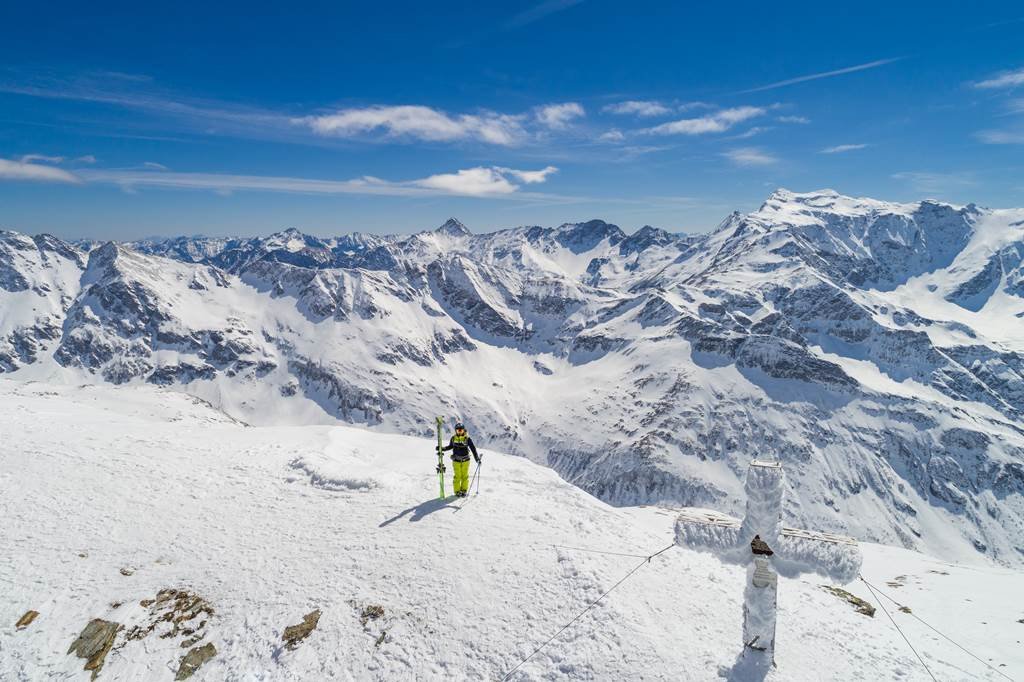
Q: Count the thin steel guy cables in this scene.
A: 4